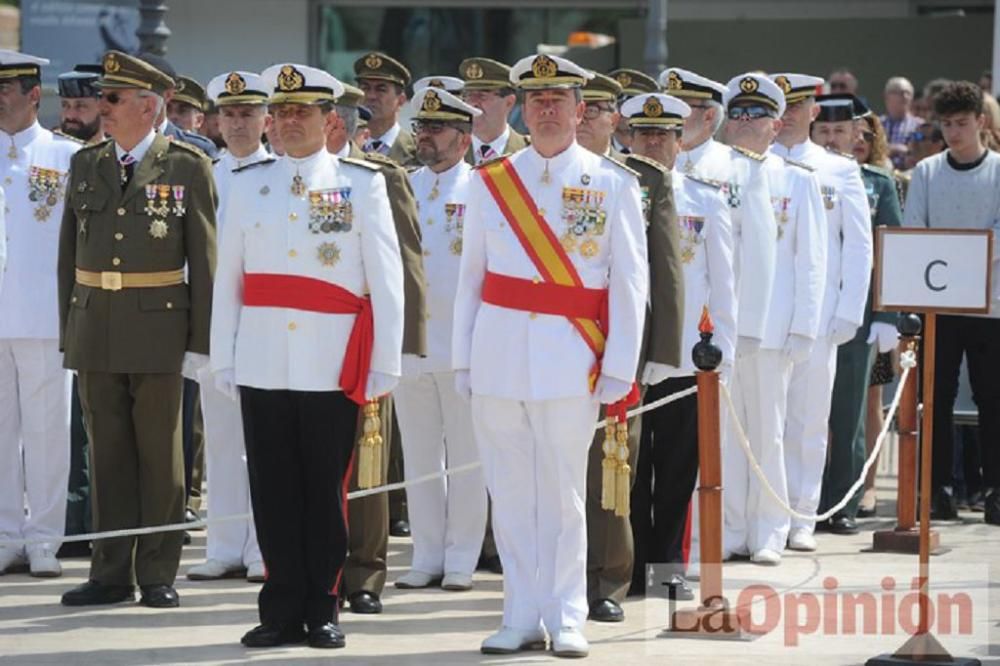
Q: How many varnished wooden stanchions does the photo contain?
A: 2